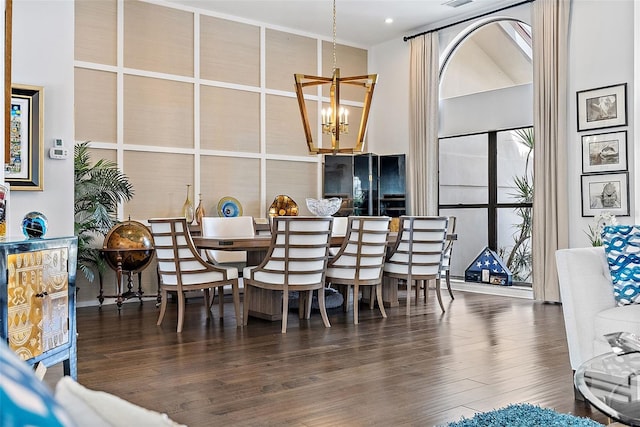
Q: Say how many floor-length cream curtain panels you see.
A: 2